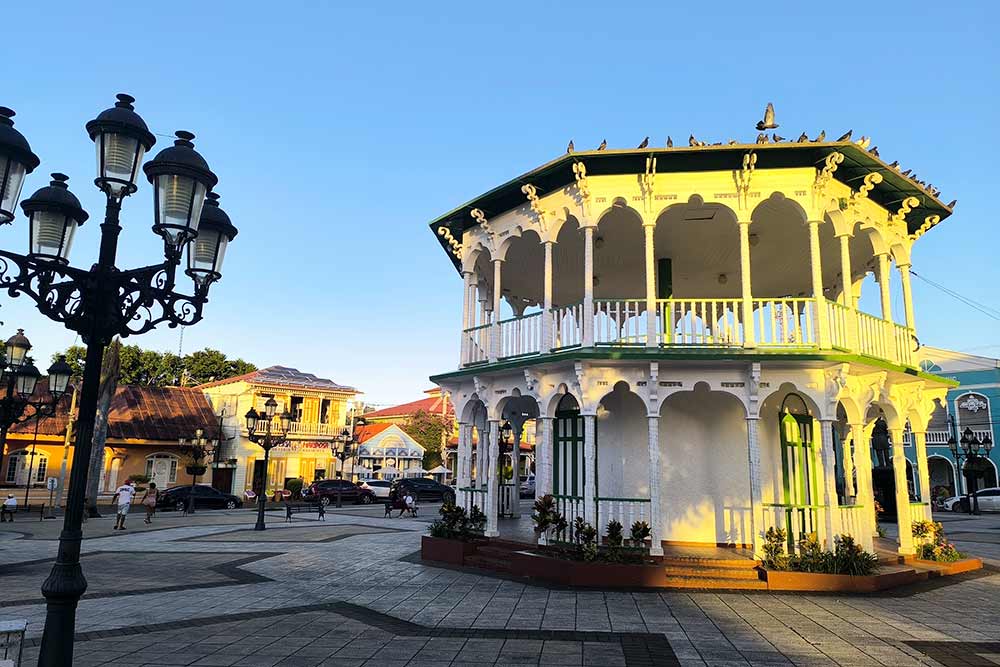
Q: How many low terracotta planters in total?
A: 4